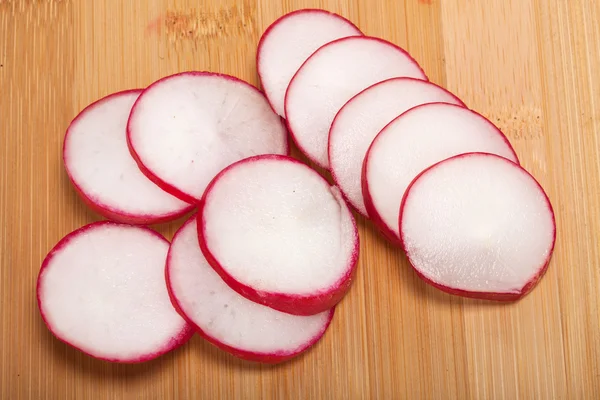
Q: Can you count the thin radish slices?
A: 10